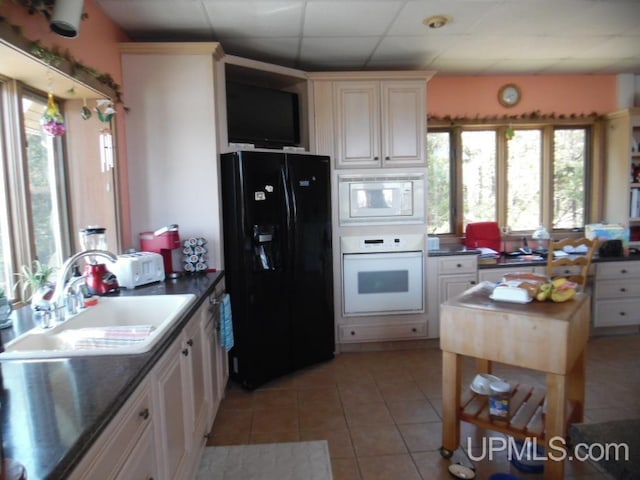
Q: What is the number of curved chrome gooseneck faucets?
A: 1